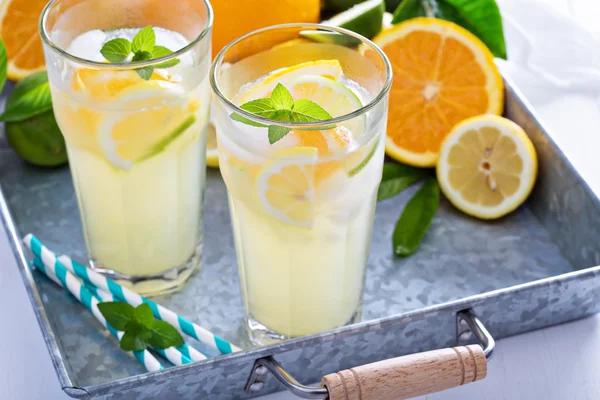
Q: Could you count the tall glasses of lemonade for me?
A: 2